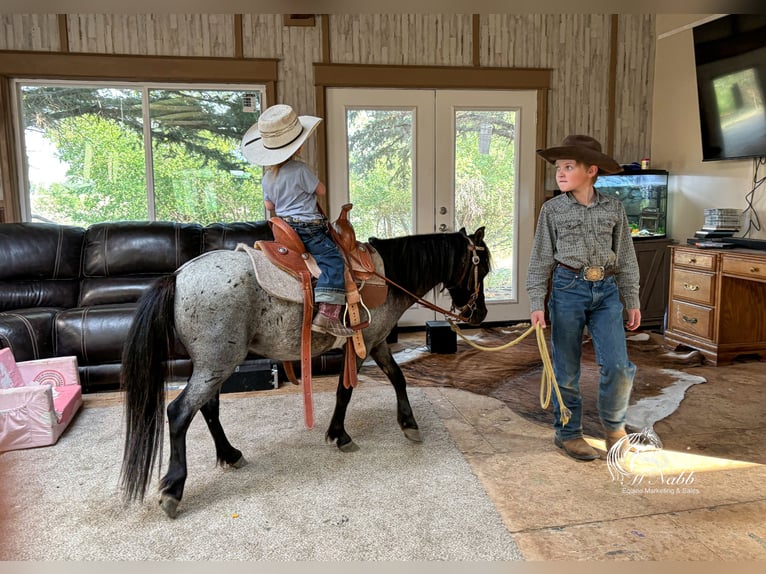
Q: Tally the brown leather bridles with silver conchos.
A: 1